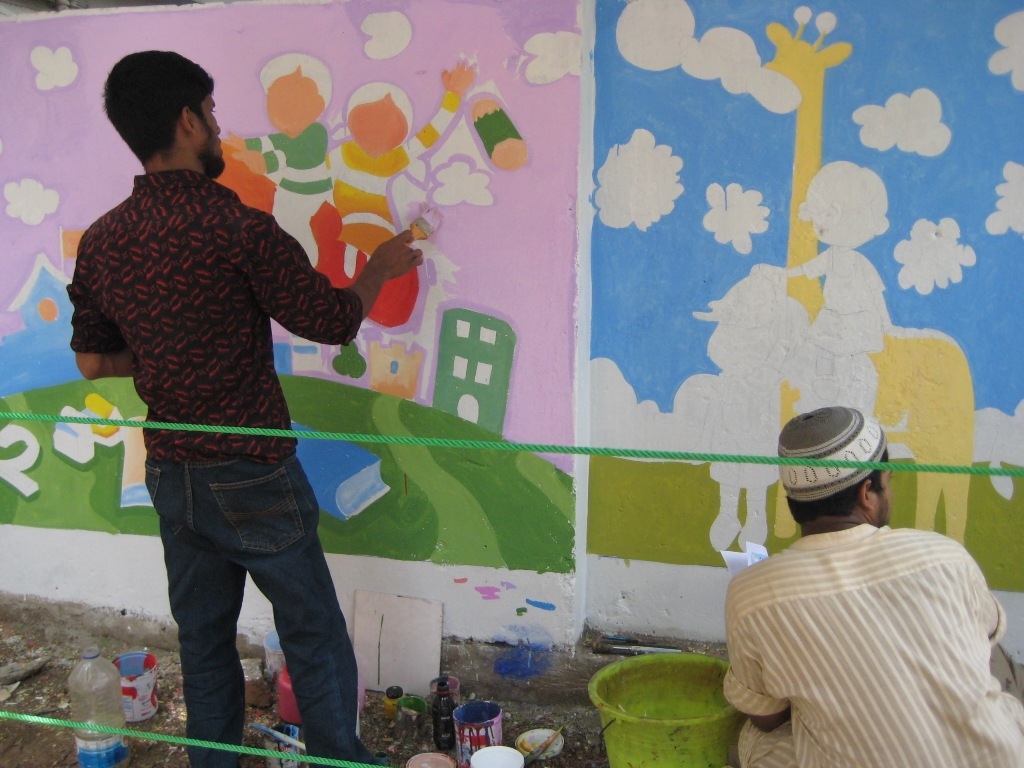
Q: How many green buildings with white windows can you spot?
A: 1